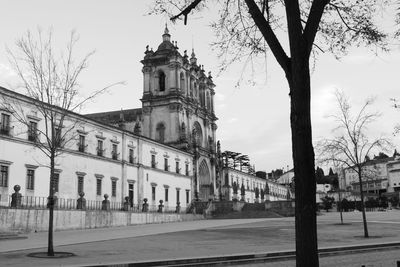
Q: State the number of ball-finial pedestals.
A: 8